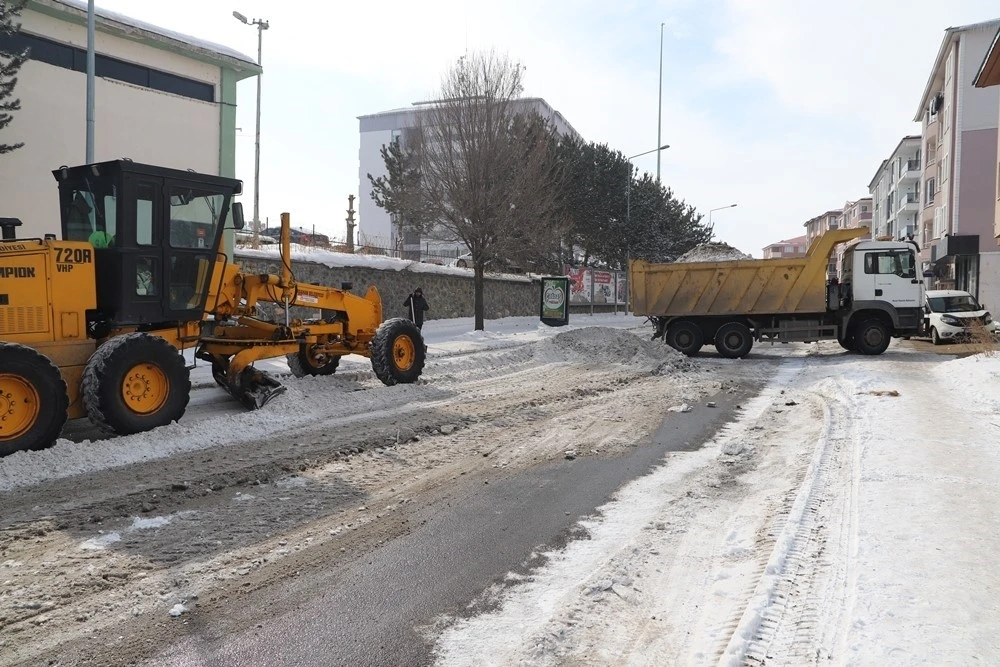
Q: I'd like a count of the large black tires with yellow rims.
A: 4